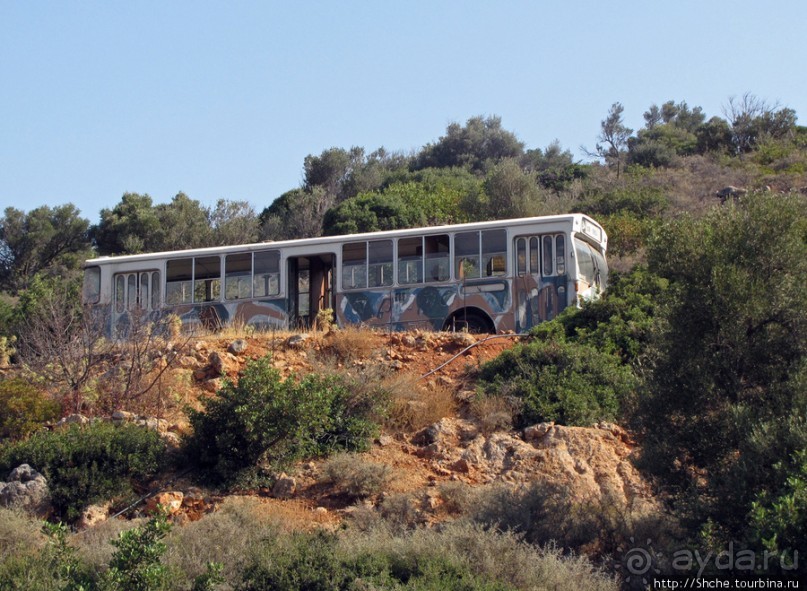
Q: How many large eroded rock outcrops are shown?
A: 1